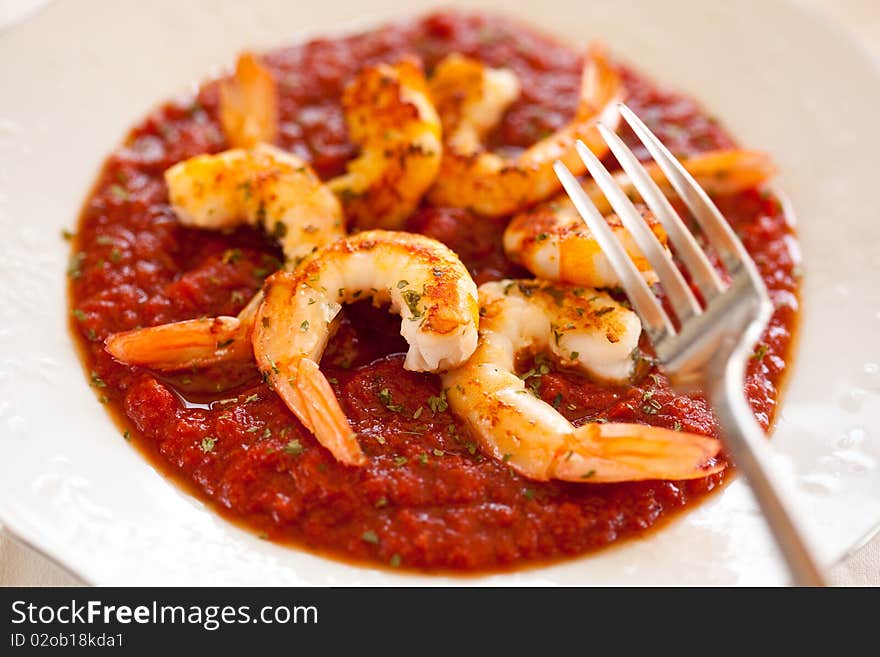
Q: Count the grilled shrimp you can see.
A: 6